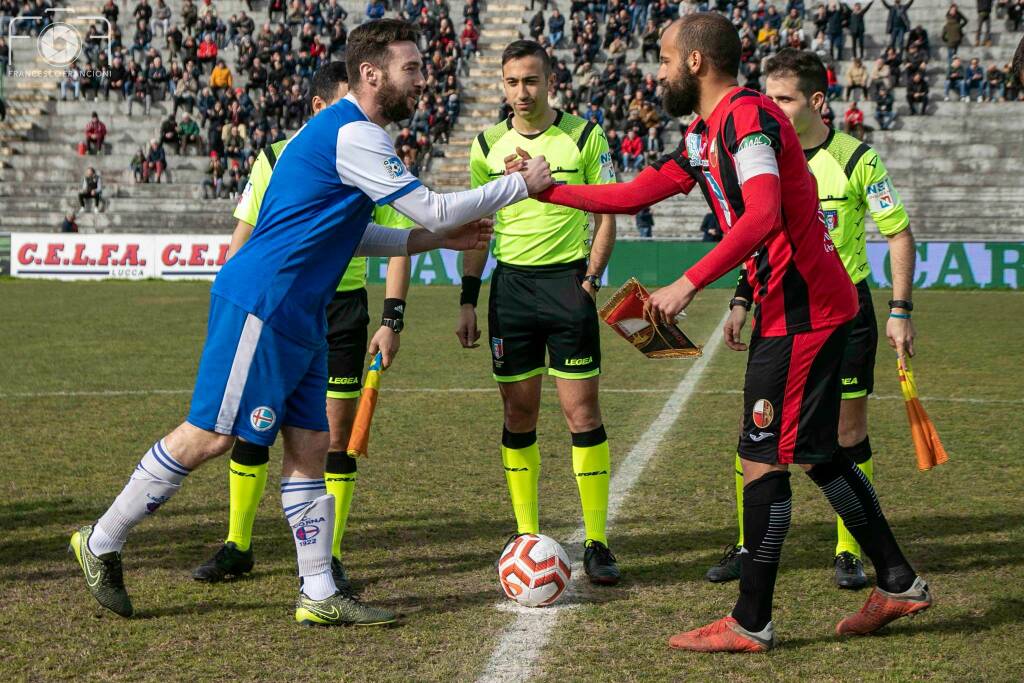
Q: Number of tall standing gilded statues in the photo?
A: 0